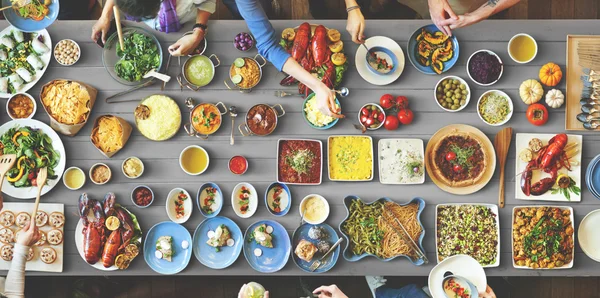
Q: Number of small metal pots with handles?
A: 4